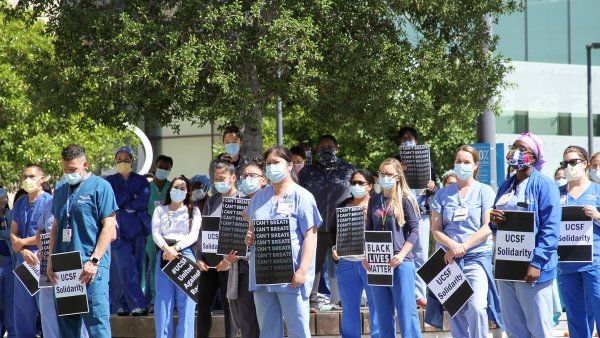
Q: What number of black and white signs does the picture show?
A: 13